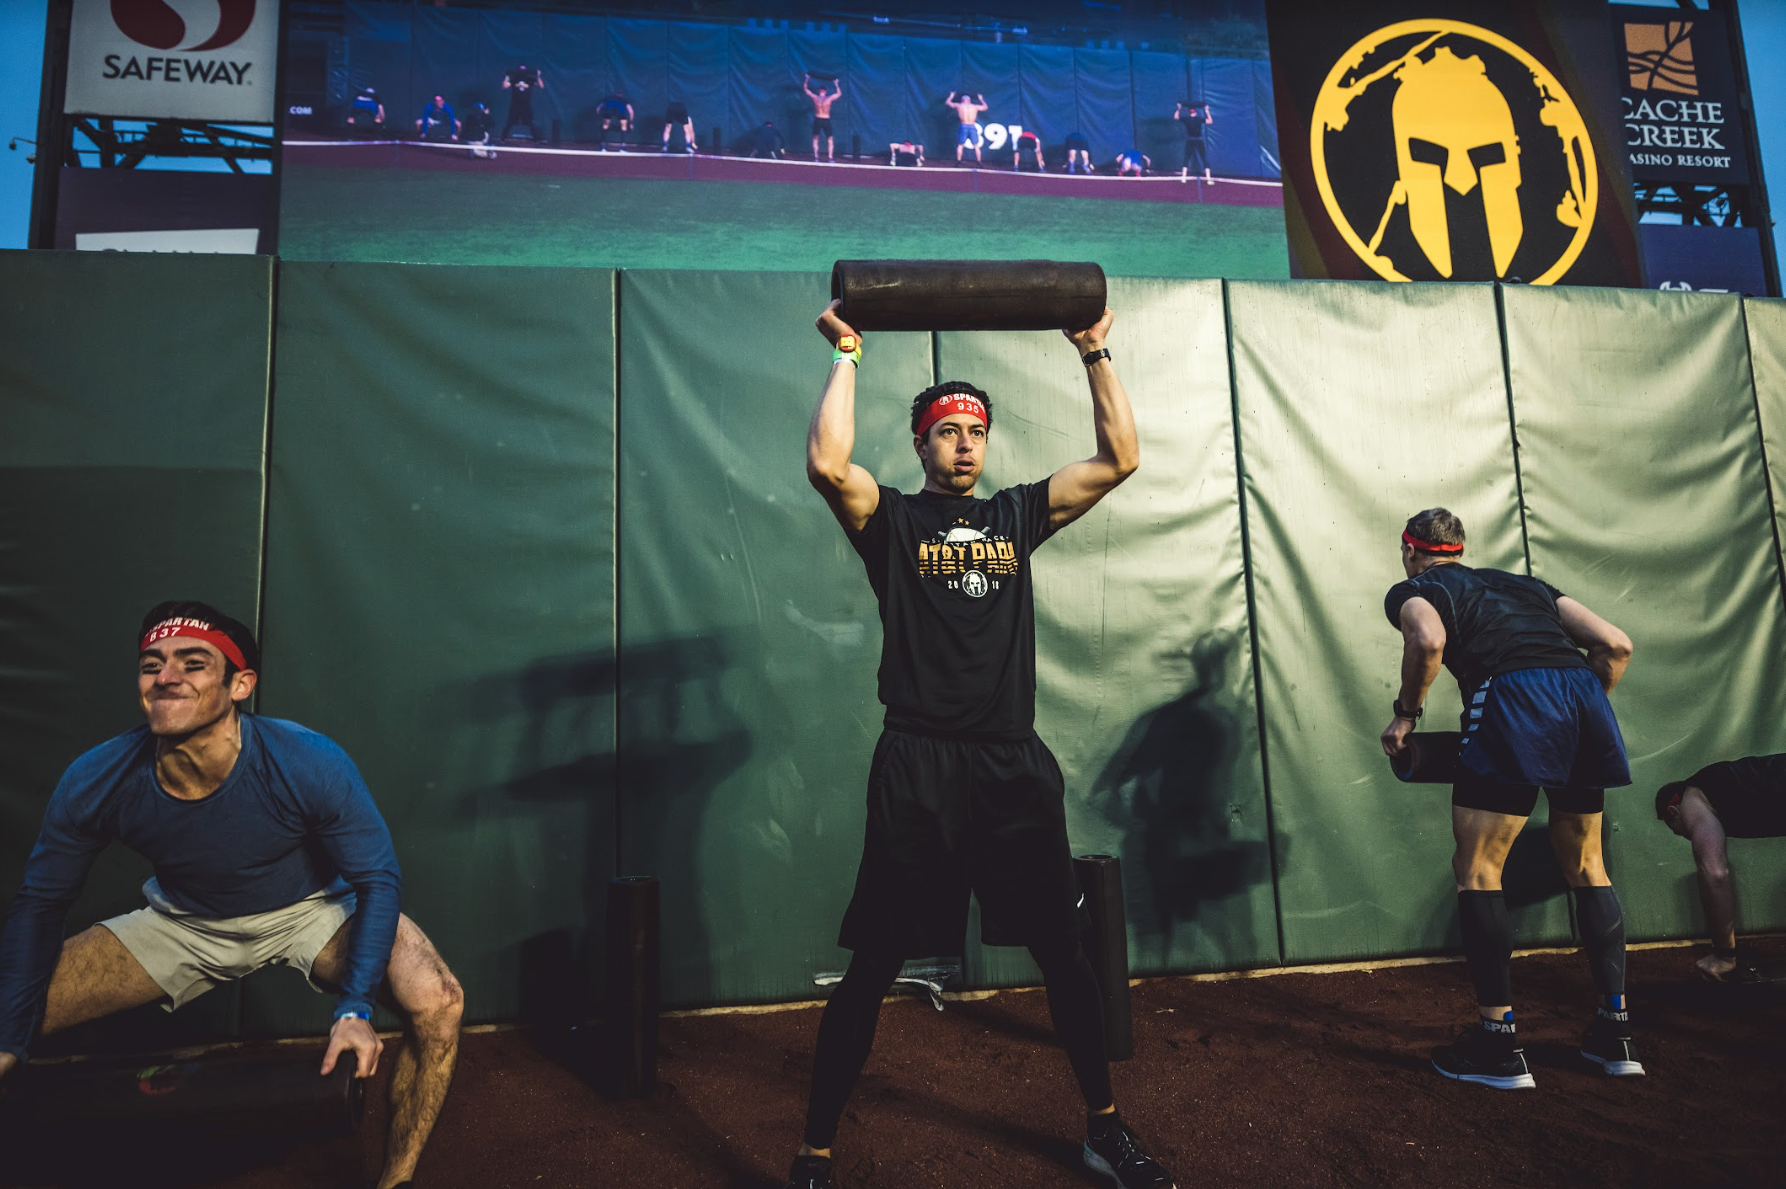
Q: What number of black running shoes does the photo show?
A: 4